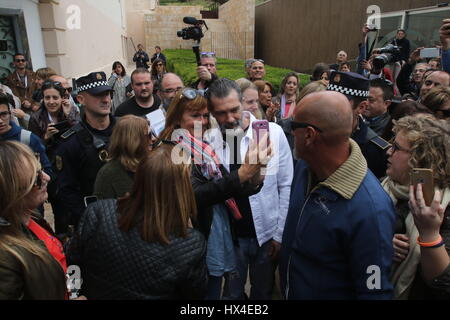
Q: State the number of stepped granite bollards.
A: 0